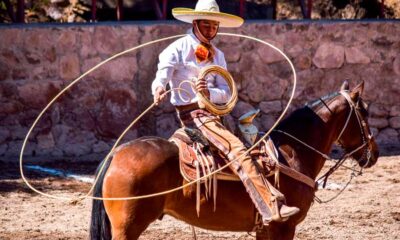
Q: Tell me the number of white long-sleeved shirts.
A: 1